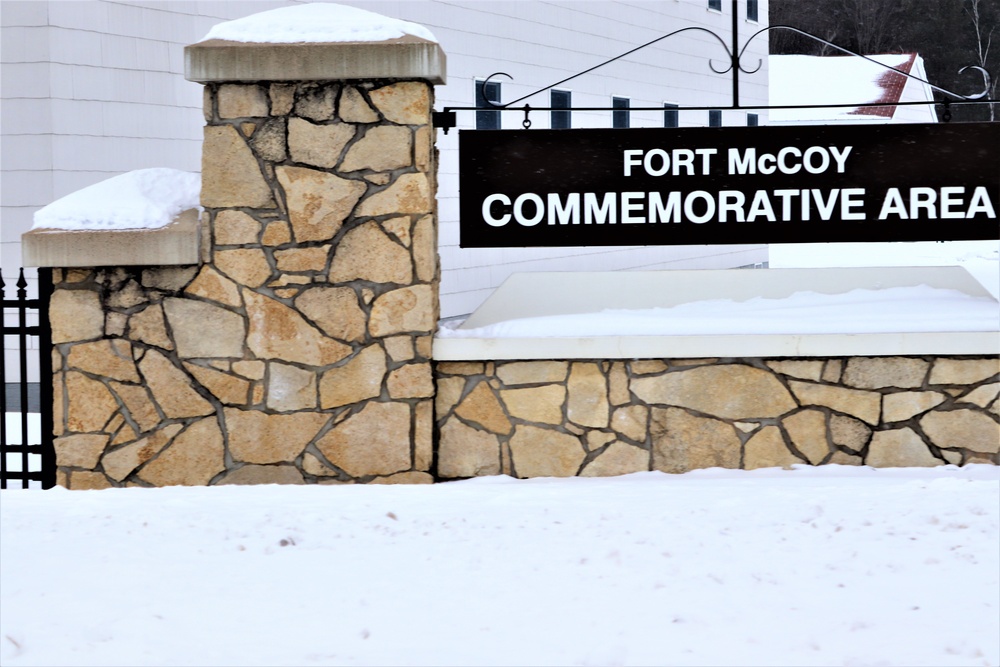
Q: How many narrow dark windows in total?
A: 8